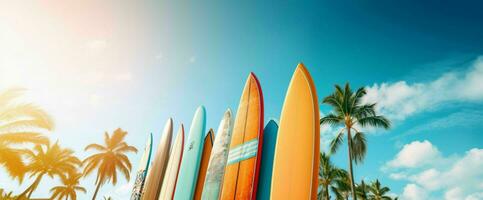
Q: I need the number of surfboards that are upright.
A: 9